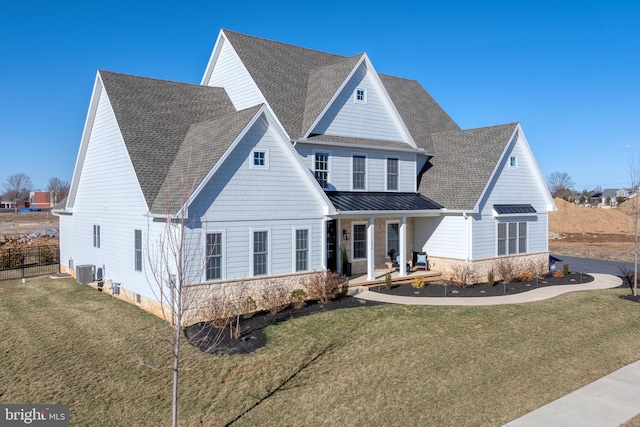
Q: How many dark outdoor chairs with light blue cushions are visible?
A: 2